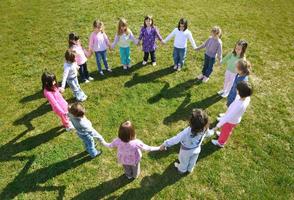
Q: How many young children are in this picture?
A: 14